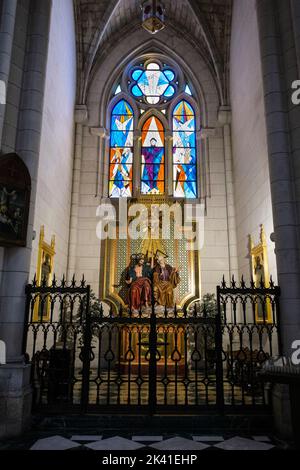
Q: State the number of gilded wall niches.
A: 2